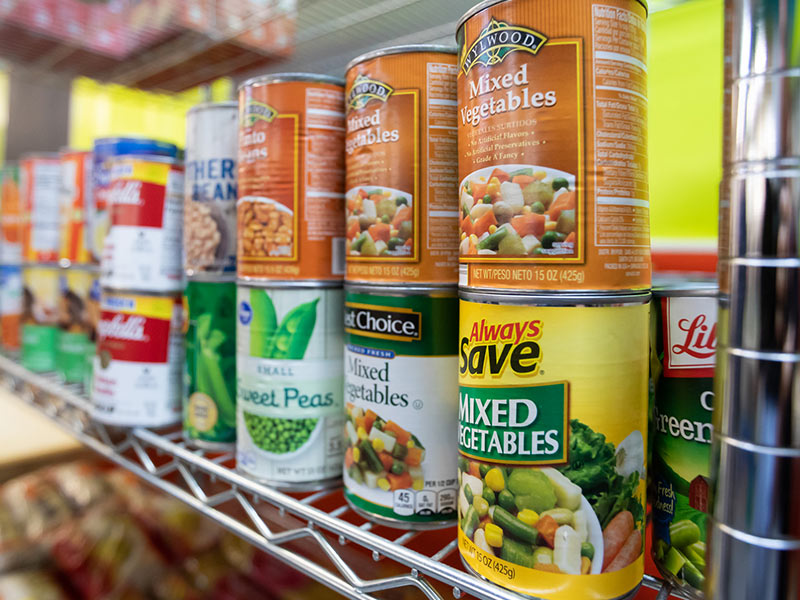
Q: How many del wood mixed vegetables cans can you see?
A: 2